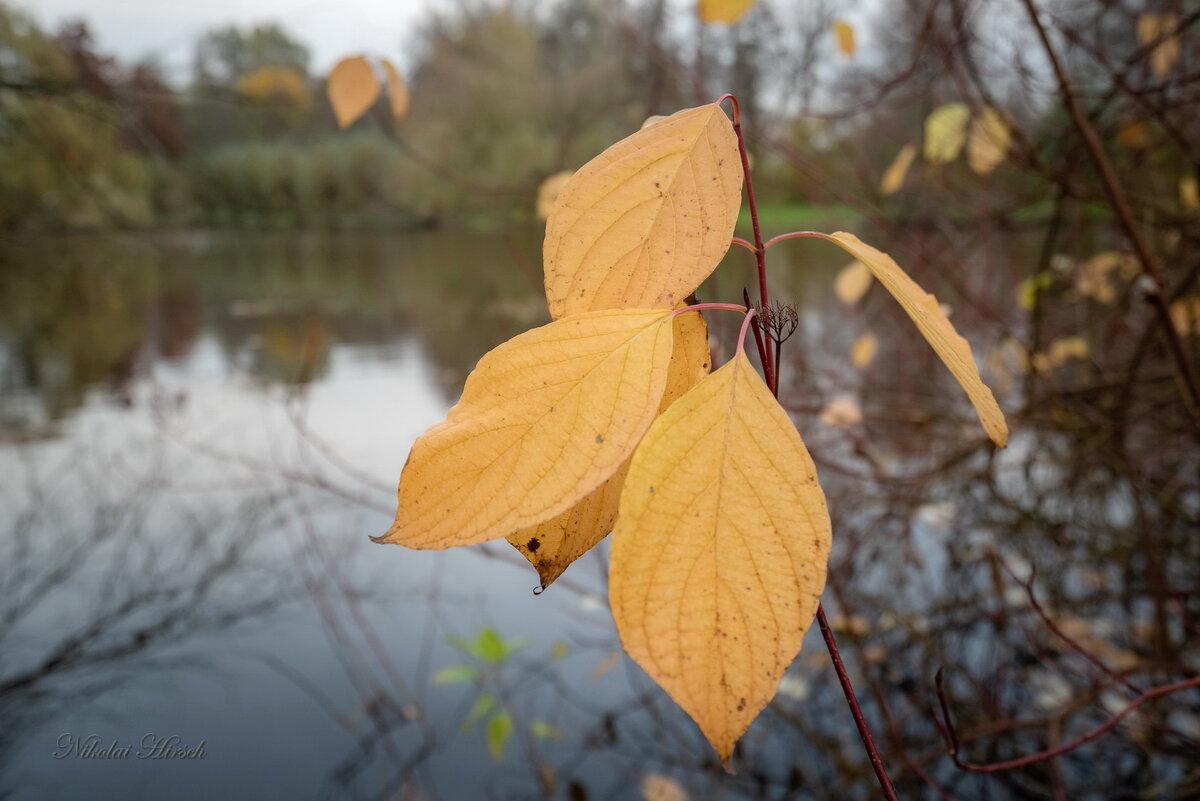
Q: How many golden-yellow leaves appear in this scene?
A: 5